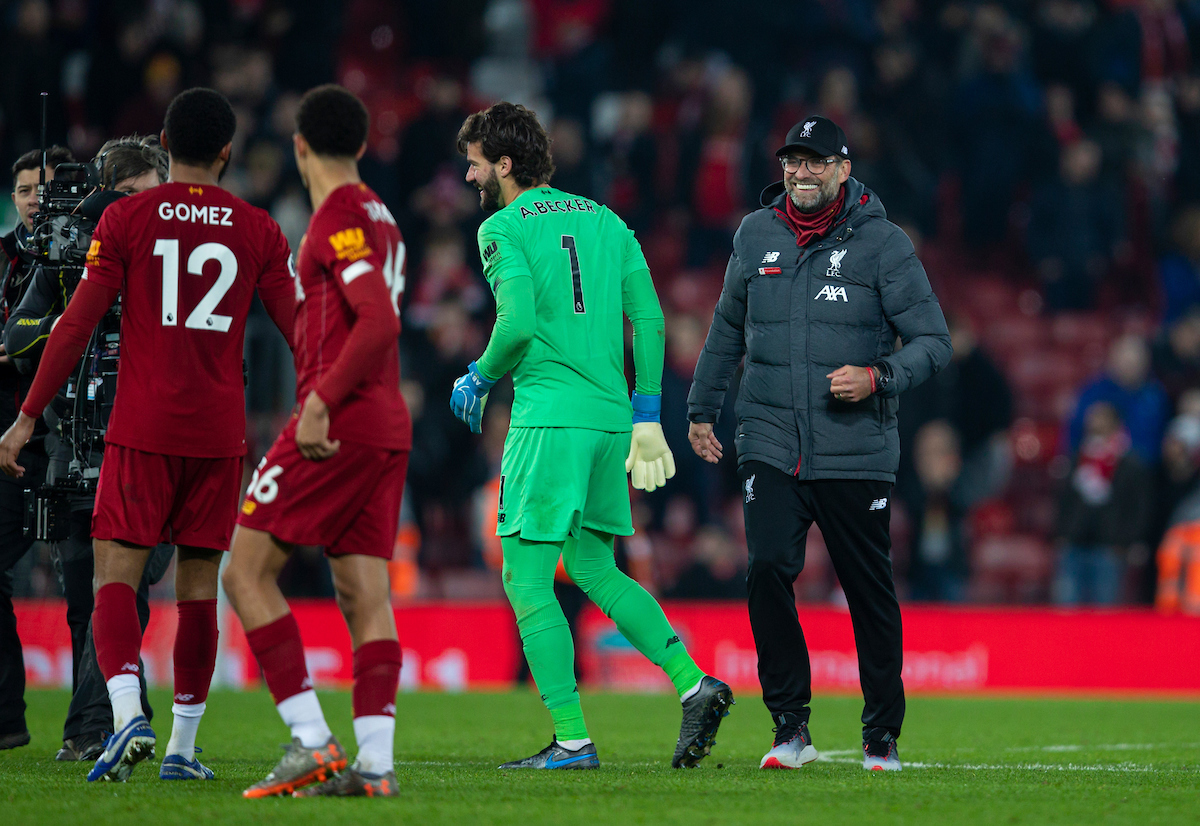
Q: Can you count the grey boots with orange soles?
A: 2